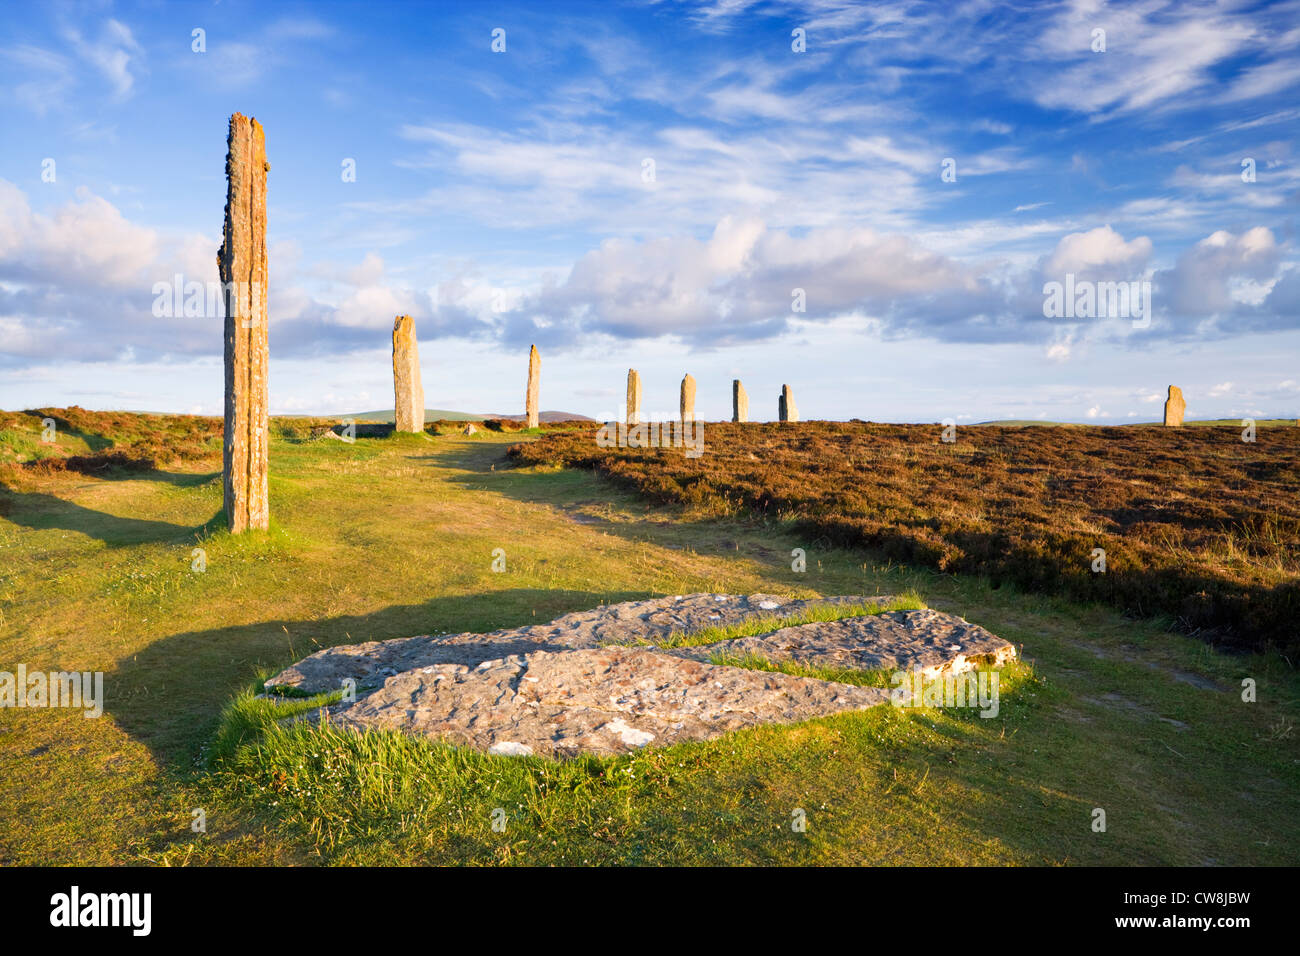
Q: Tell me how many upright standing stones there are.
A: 8